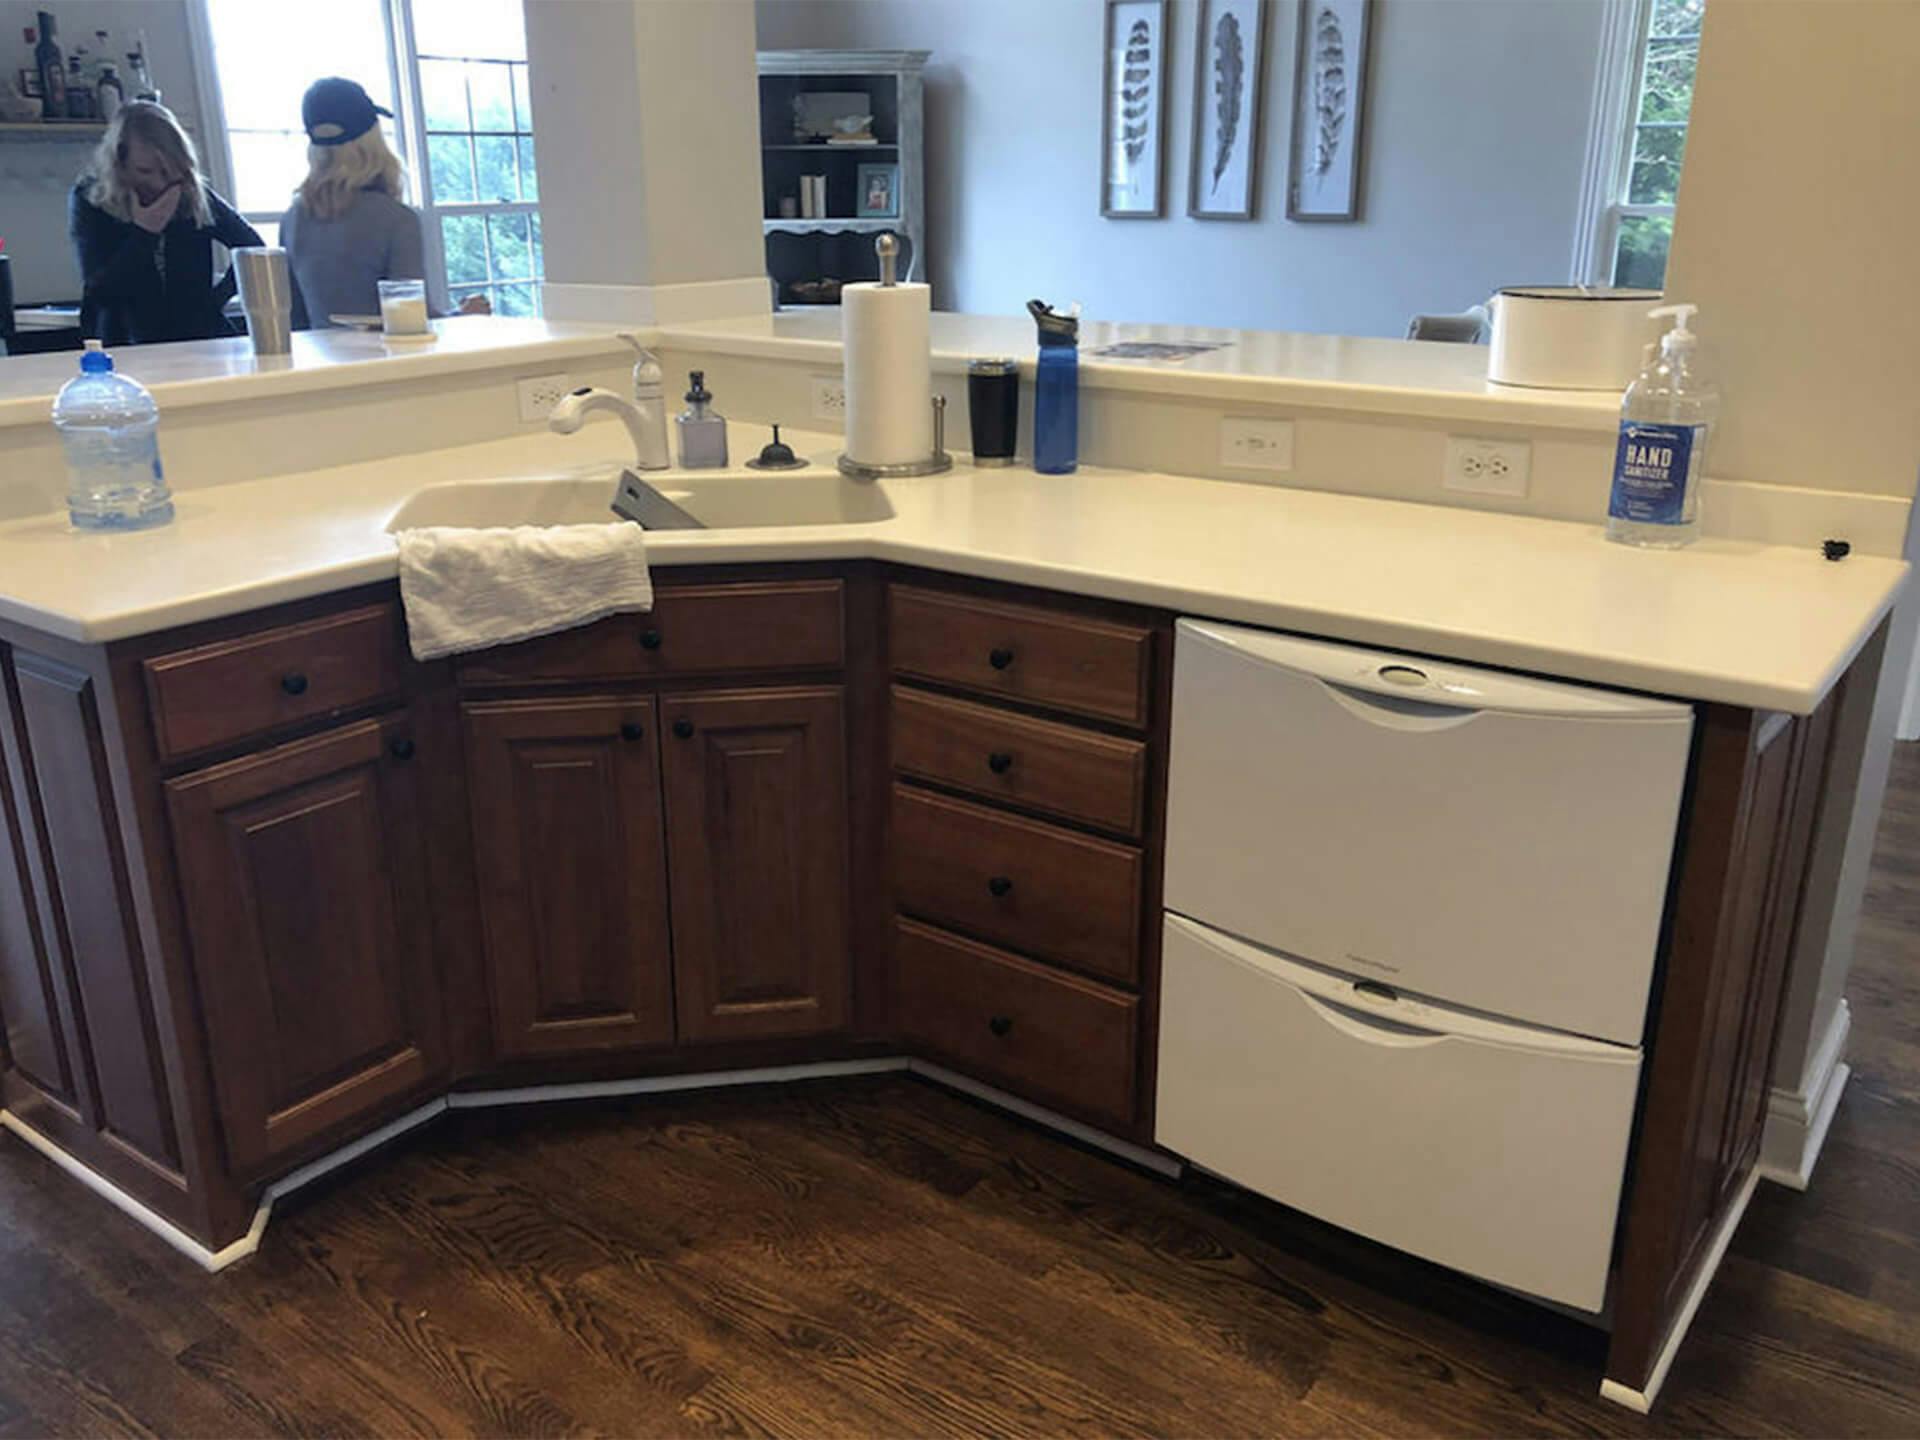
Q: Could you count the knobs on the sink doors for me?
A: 2